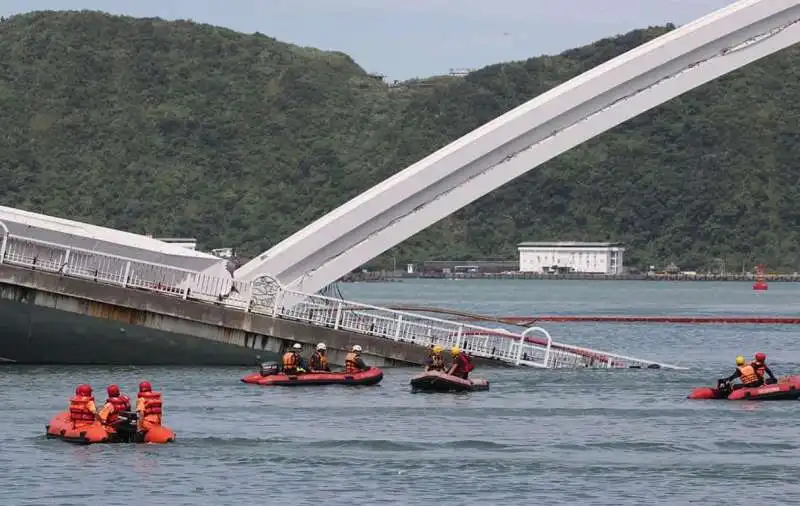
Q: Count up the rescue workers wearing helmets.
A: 10